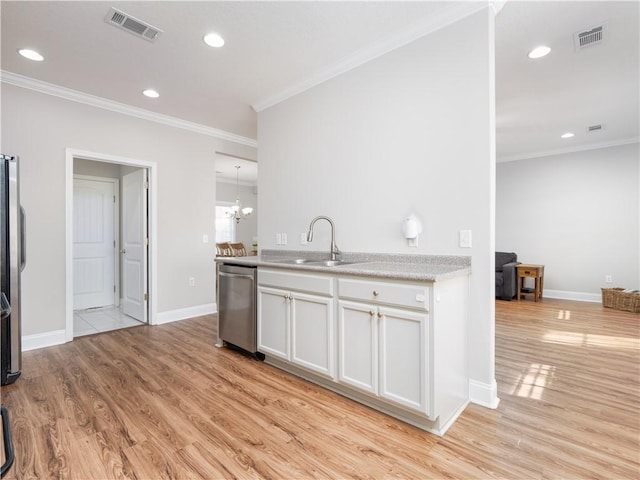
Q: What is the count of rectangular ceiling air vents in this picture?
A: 3